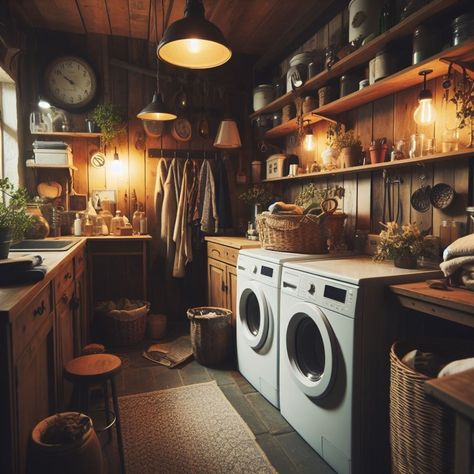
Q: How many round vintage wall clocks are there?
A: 1